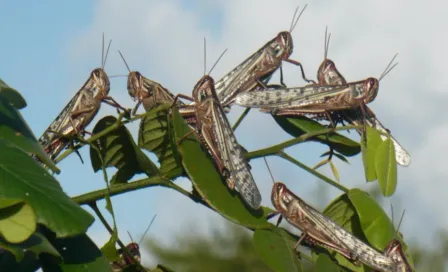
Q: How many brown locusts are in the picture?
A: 9